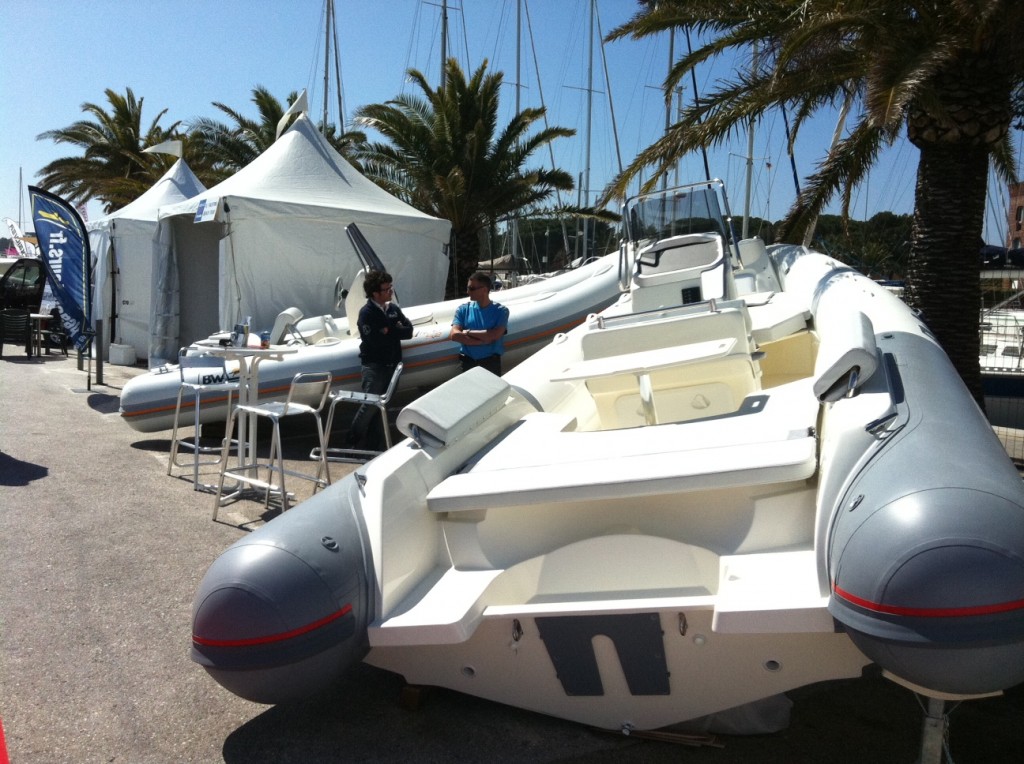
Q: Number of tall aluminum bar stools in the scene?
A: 3